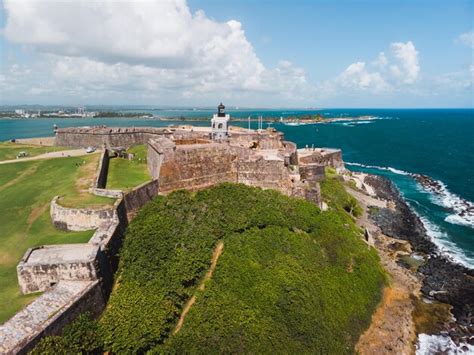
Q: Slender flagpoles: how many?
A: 3